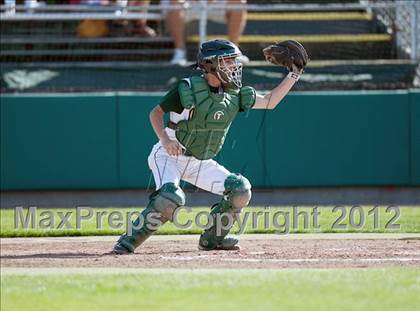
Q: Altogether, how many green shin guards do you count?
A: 2